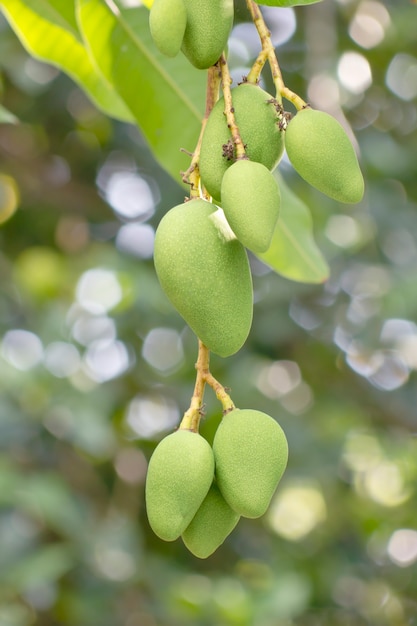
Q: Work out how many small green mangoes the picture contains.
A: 9